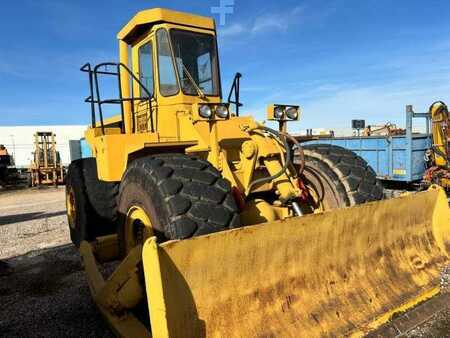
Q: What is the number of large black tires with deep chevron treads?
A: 3